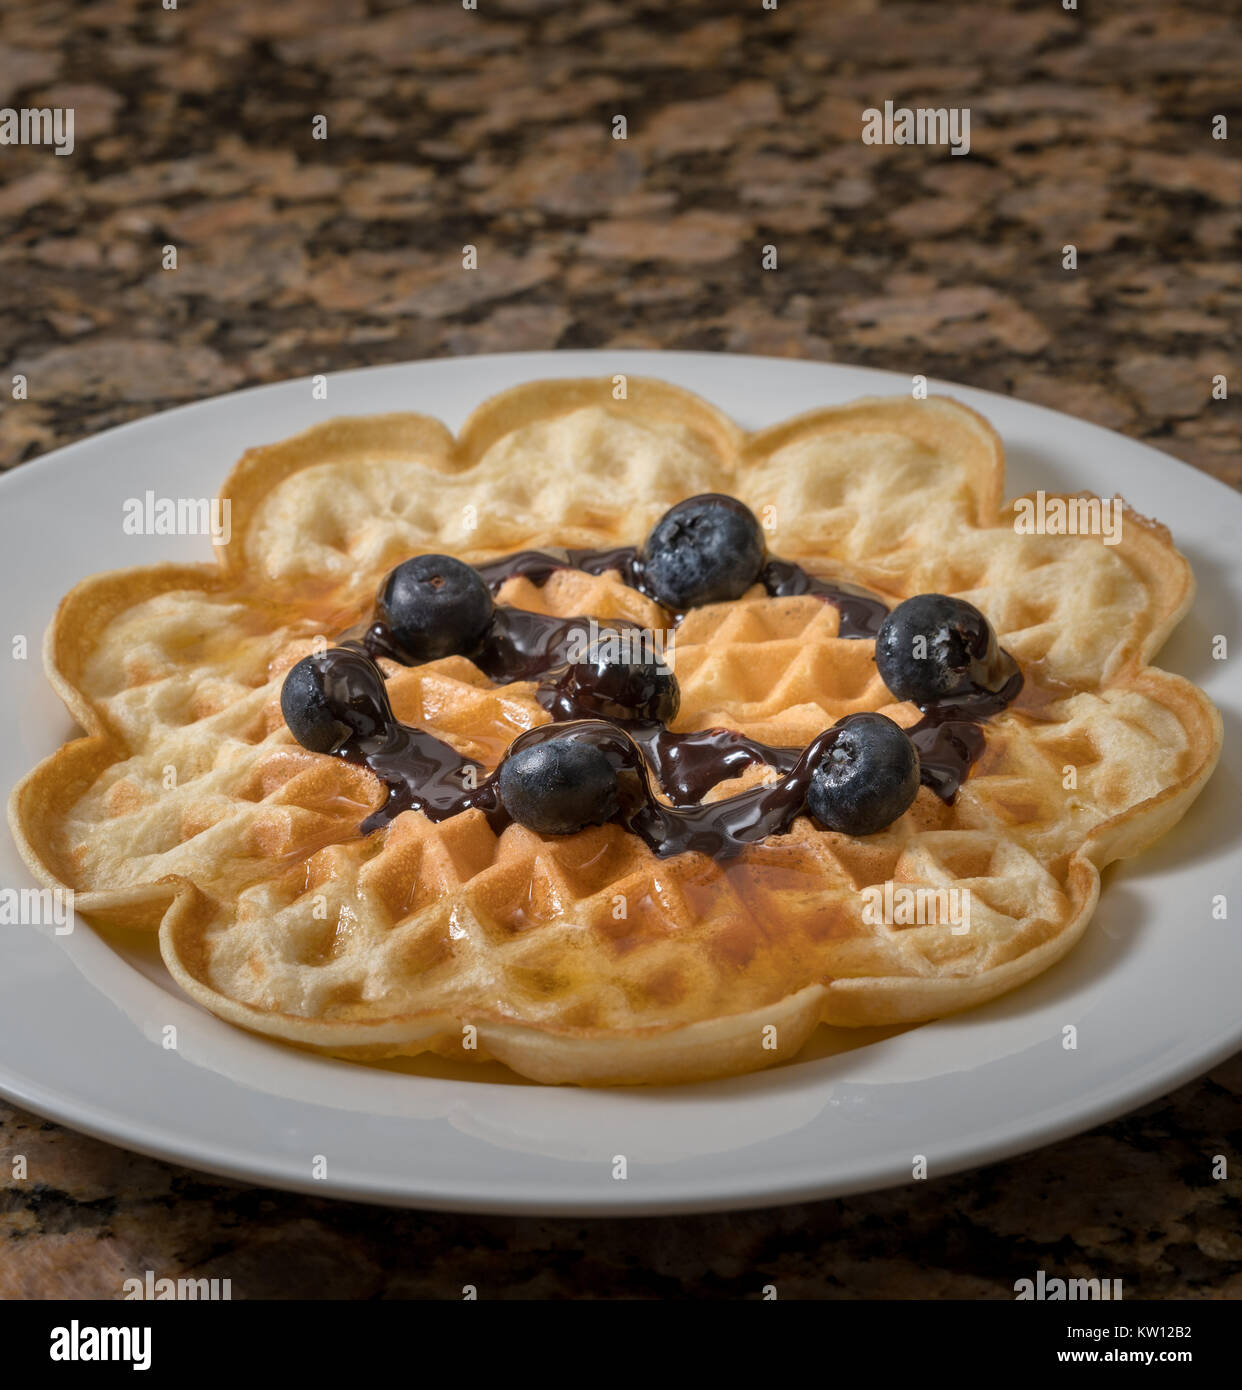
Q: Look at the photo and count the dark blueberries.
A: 7